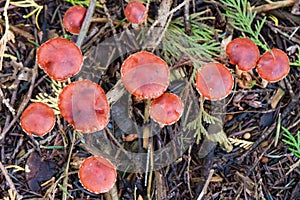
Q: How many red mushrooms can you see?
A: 11